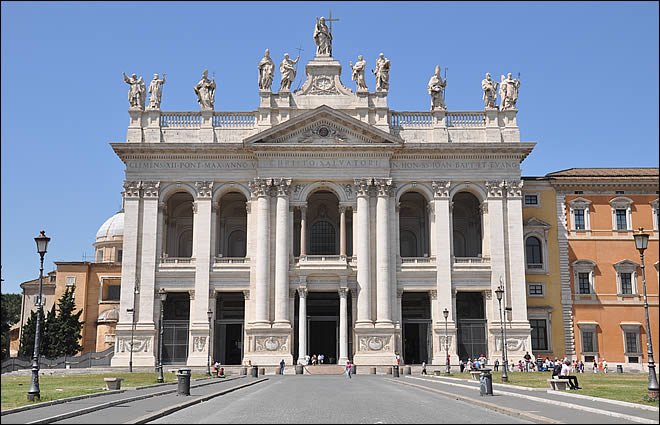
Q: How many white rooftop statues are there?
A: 11